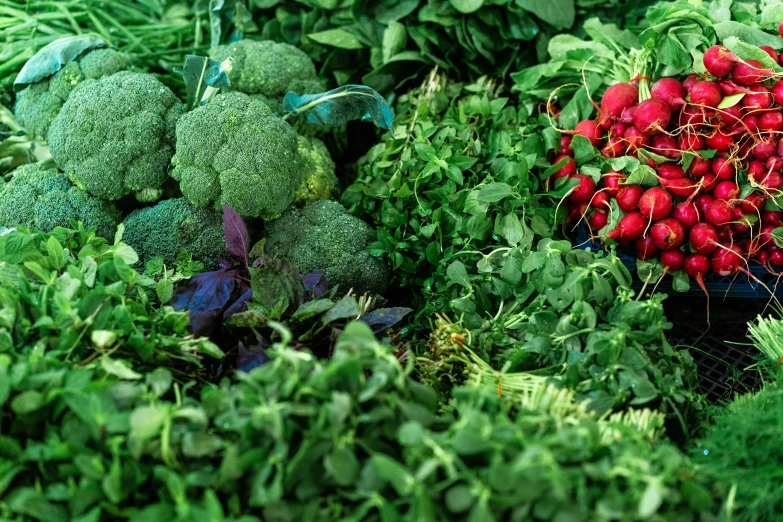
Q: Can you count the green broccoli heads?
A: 8